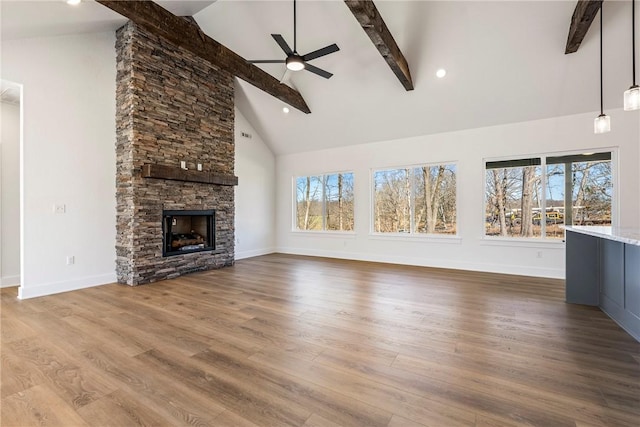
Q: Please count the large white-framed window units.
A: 3